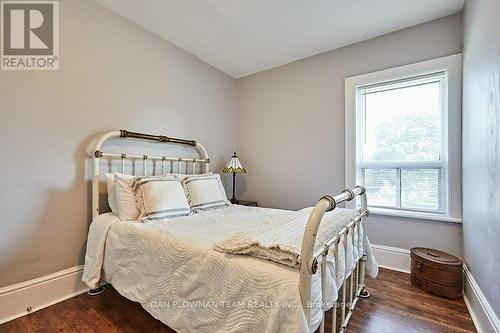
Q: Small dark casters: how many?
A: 2